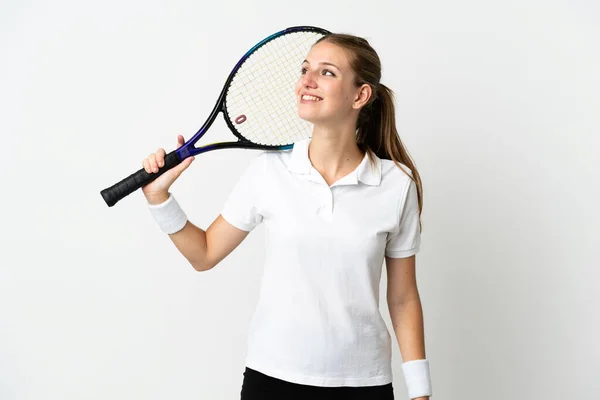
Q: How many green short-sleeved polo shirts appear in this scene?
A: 0